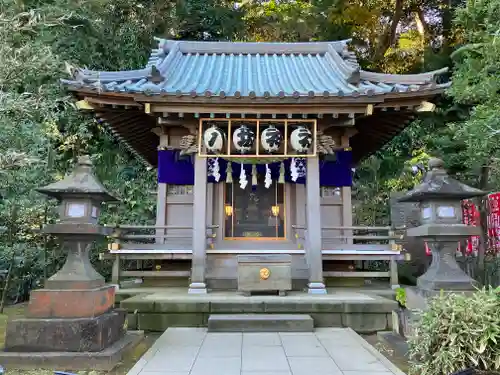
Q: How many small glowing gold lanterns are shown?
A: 2